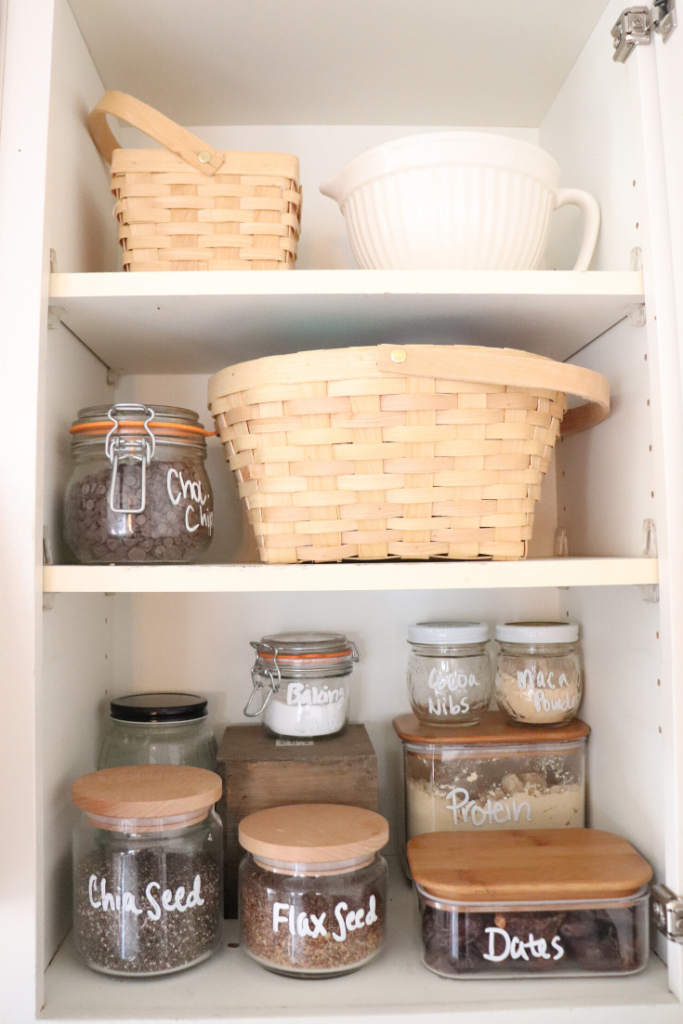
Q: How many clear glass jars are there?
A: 7